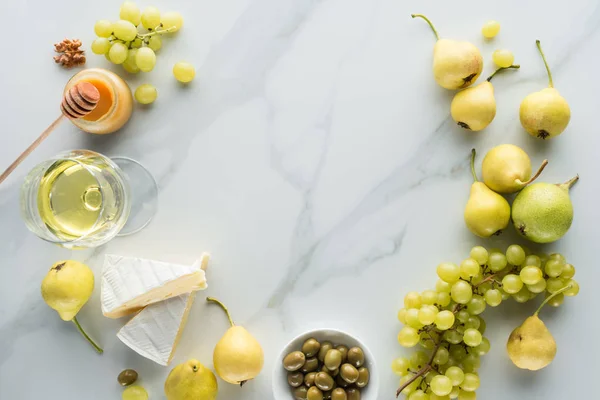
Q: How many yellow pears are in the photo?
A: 9